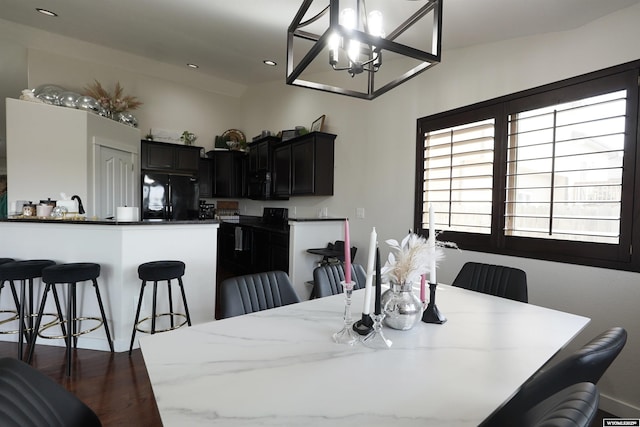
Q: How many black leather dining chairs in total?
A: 6